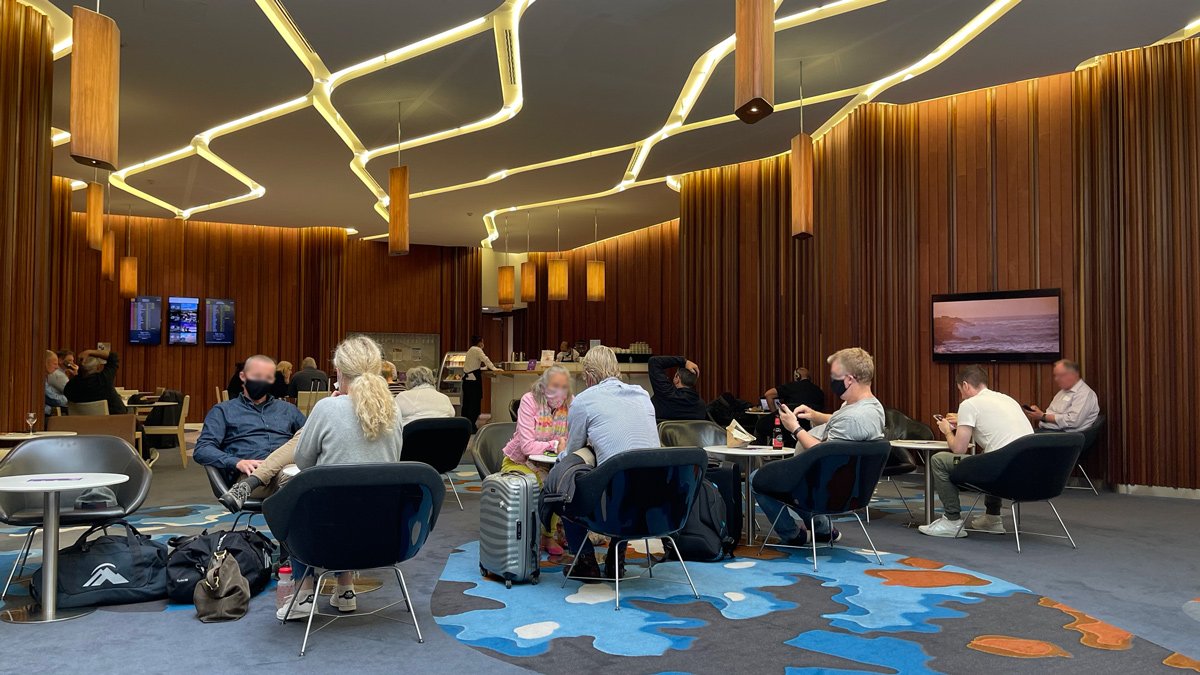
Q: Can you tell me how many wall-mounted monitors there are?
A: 4